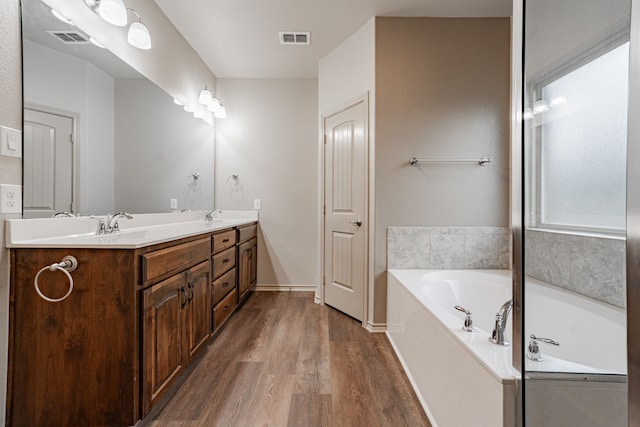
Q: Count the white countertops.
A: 1